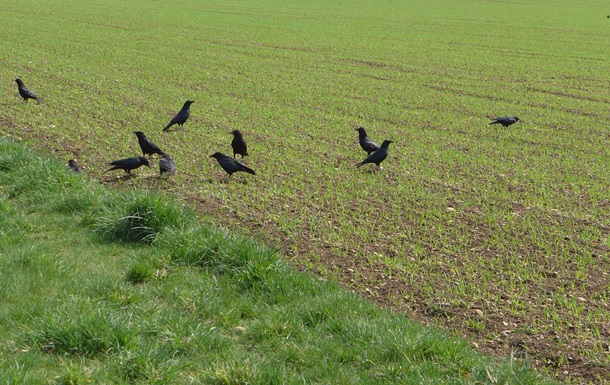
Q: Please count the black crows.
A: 11